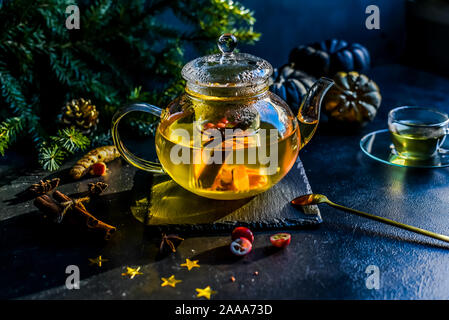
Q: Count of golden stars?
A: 5